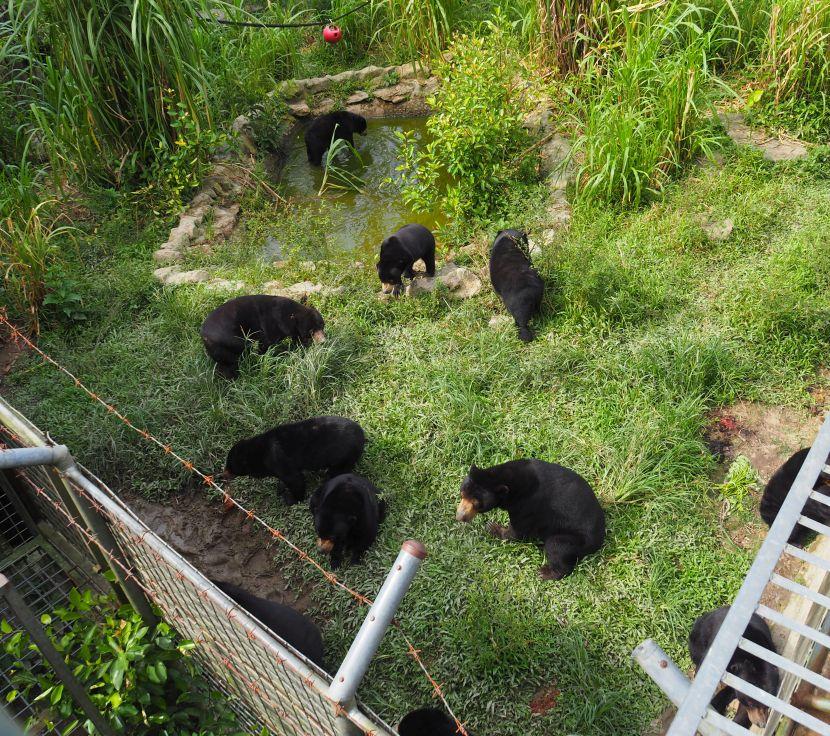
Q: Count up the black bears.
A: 11